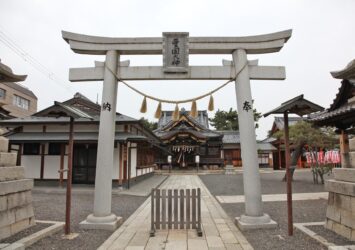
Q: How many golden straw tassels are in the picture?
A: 5